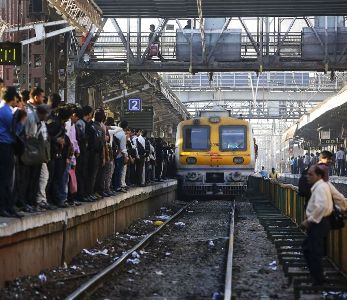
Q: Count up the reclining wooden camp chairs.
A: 0